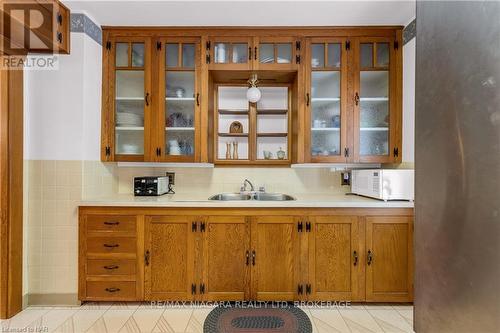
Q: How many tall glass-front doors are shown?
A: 4